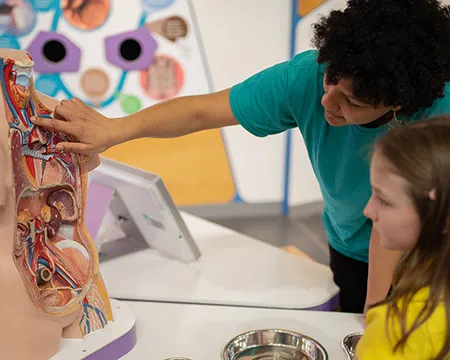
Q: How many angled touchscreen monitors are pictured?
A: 1